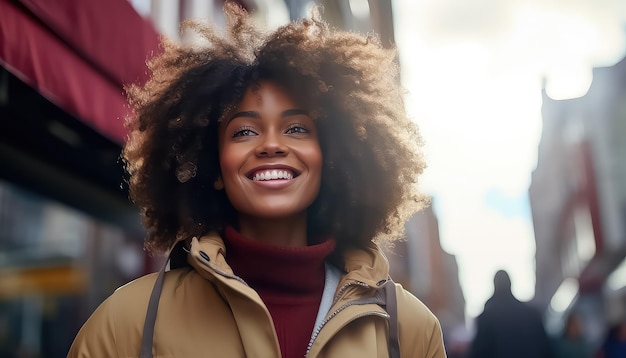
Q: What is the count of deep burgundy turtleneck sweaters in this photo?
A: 1